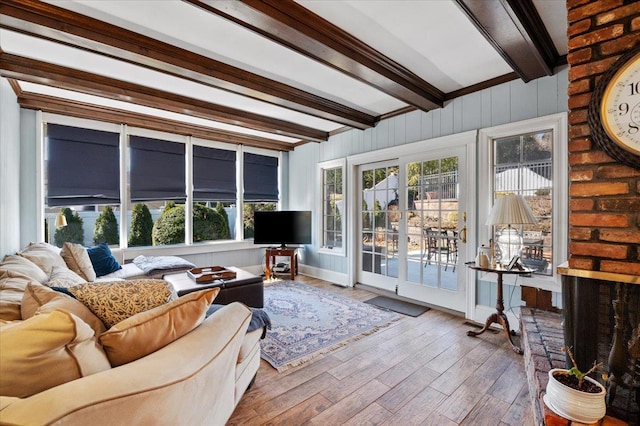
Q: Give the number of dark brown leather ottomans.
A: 1